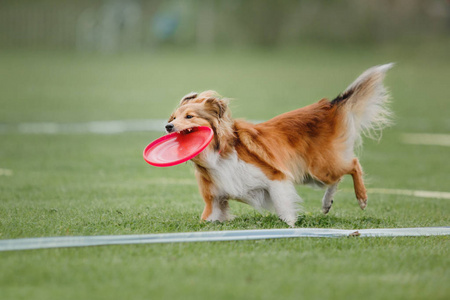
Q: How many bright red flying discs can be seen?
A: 1